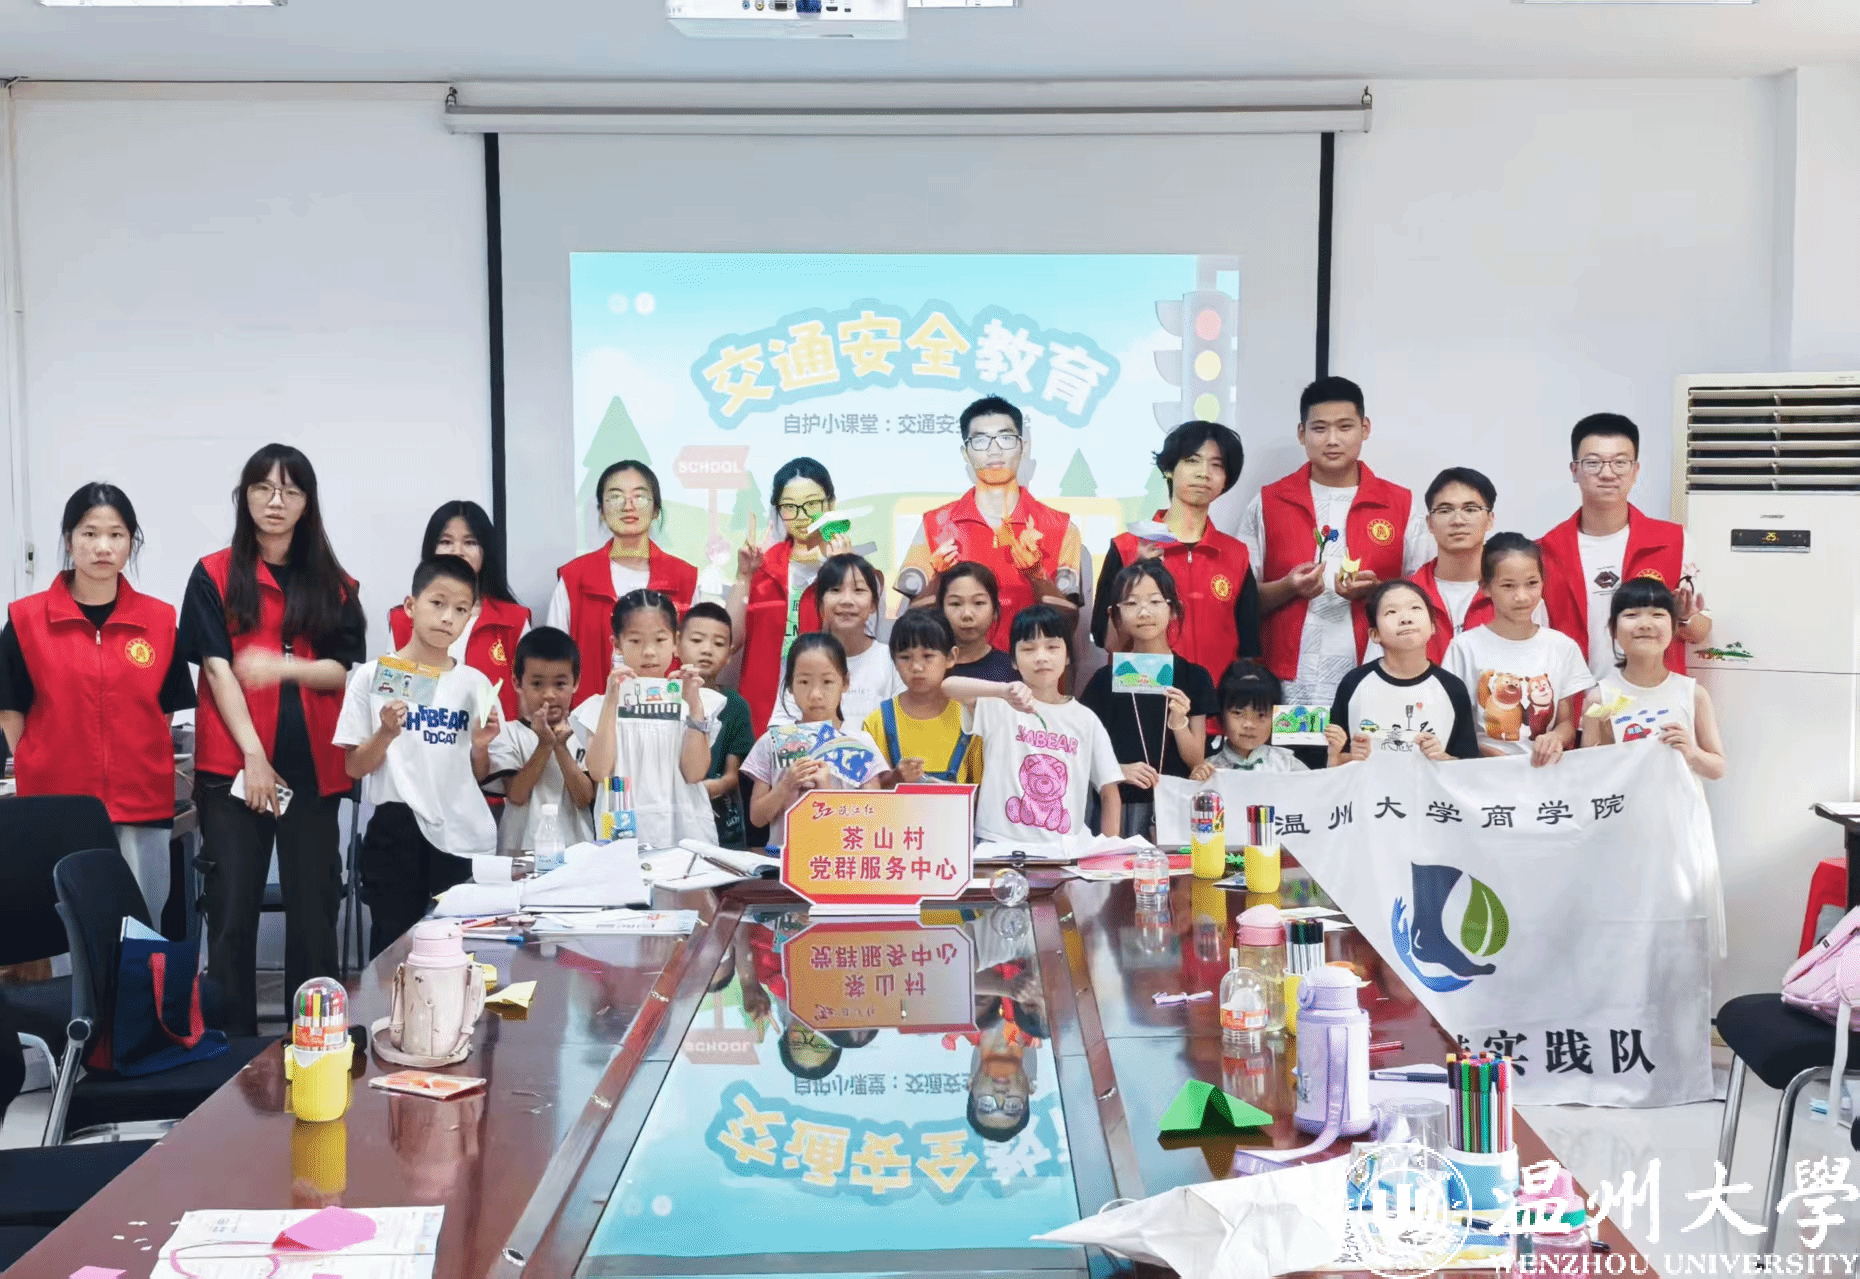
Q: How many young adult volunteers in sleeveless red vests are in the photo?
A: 10